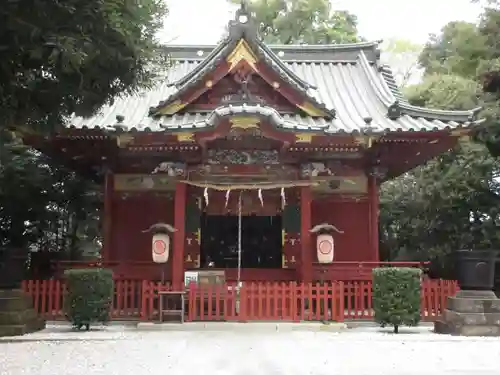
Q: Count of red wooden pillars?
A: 4